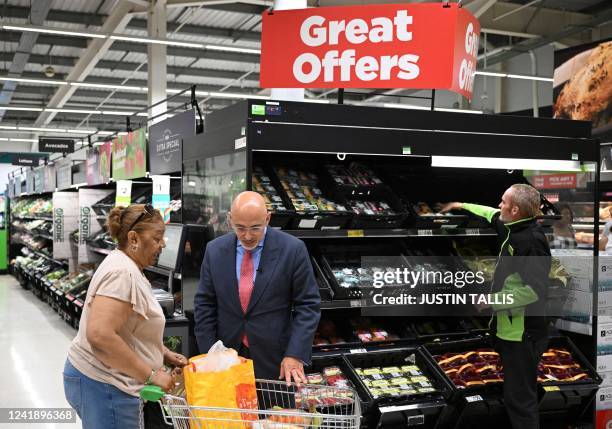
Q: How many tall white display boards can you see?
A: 2